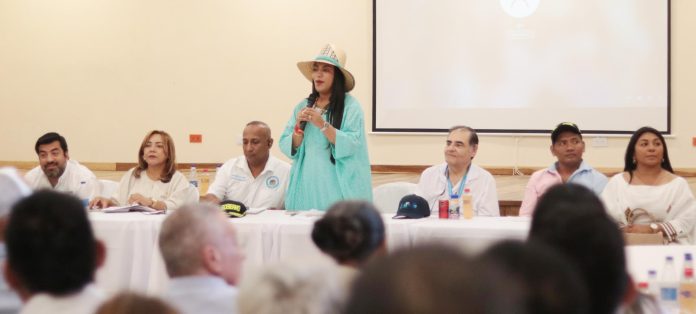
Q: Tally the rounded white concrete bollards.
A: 0